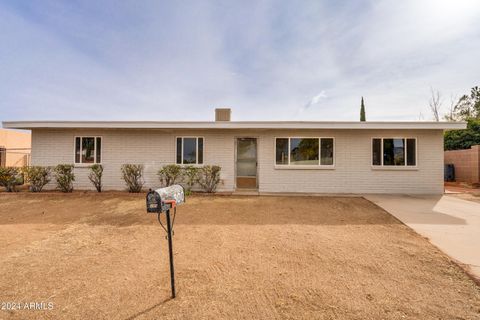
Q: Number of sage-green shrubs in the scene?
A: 8